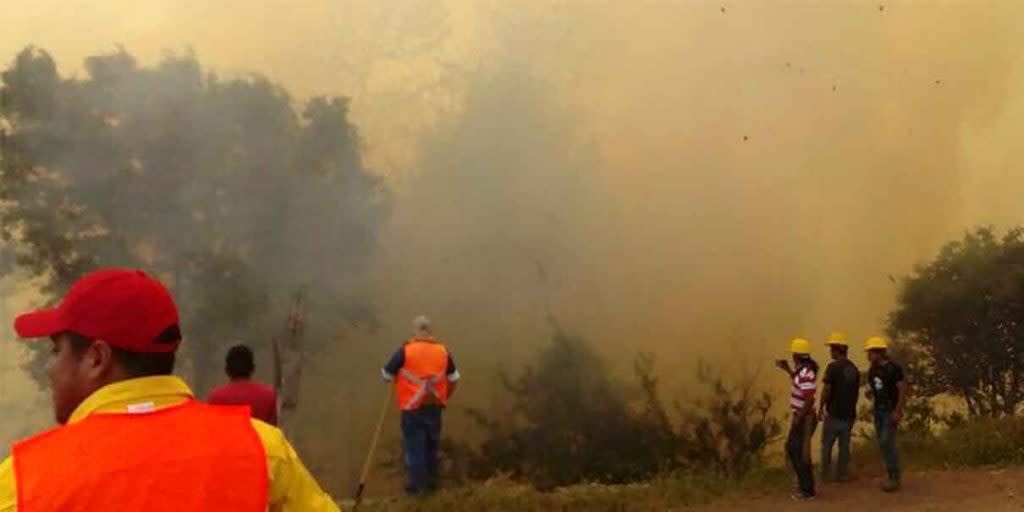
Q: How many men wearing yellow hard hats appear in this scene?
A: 3